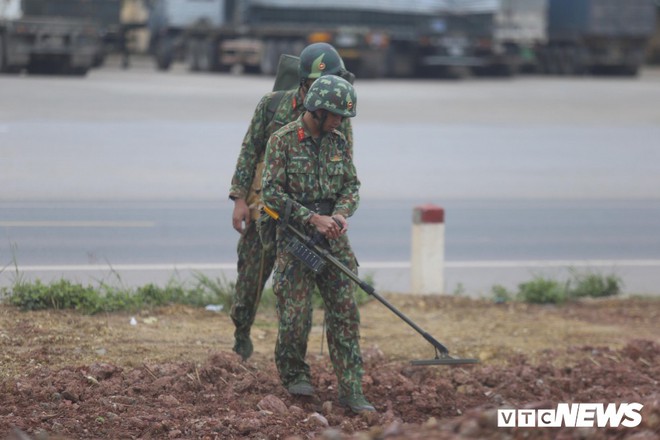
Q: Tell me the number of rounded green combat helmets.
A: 2